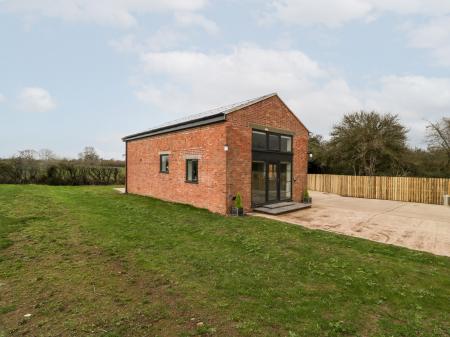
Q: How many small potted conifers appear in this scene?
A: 2